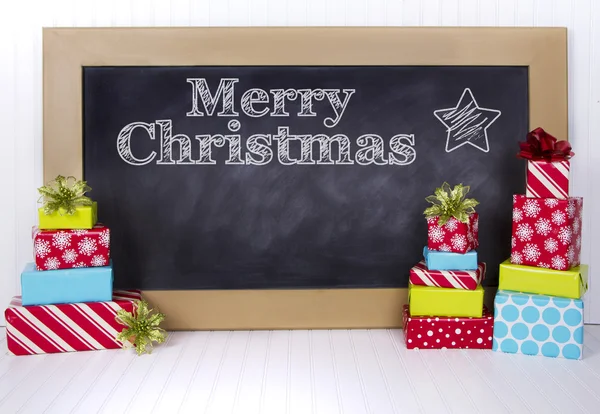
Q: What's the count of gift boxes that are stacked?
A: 13